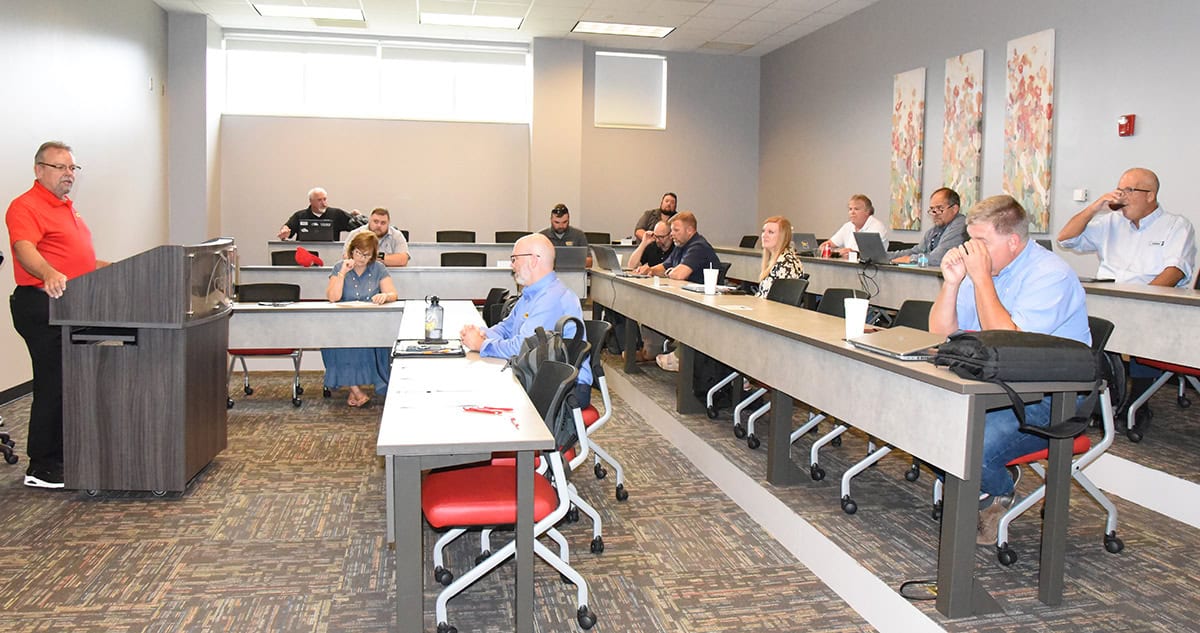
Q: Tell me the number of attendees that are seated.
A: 13